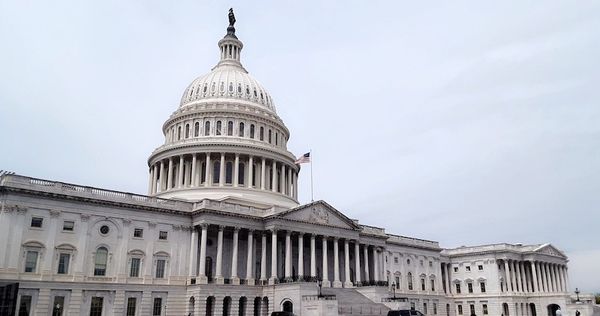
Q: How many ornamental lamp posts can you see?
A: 3